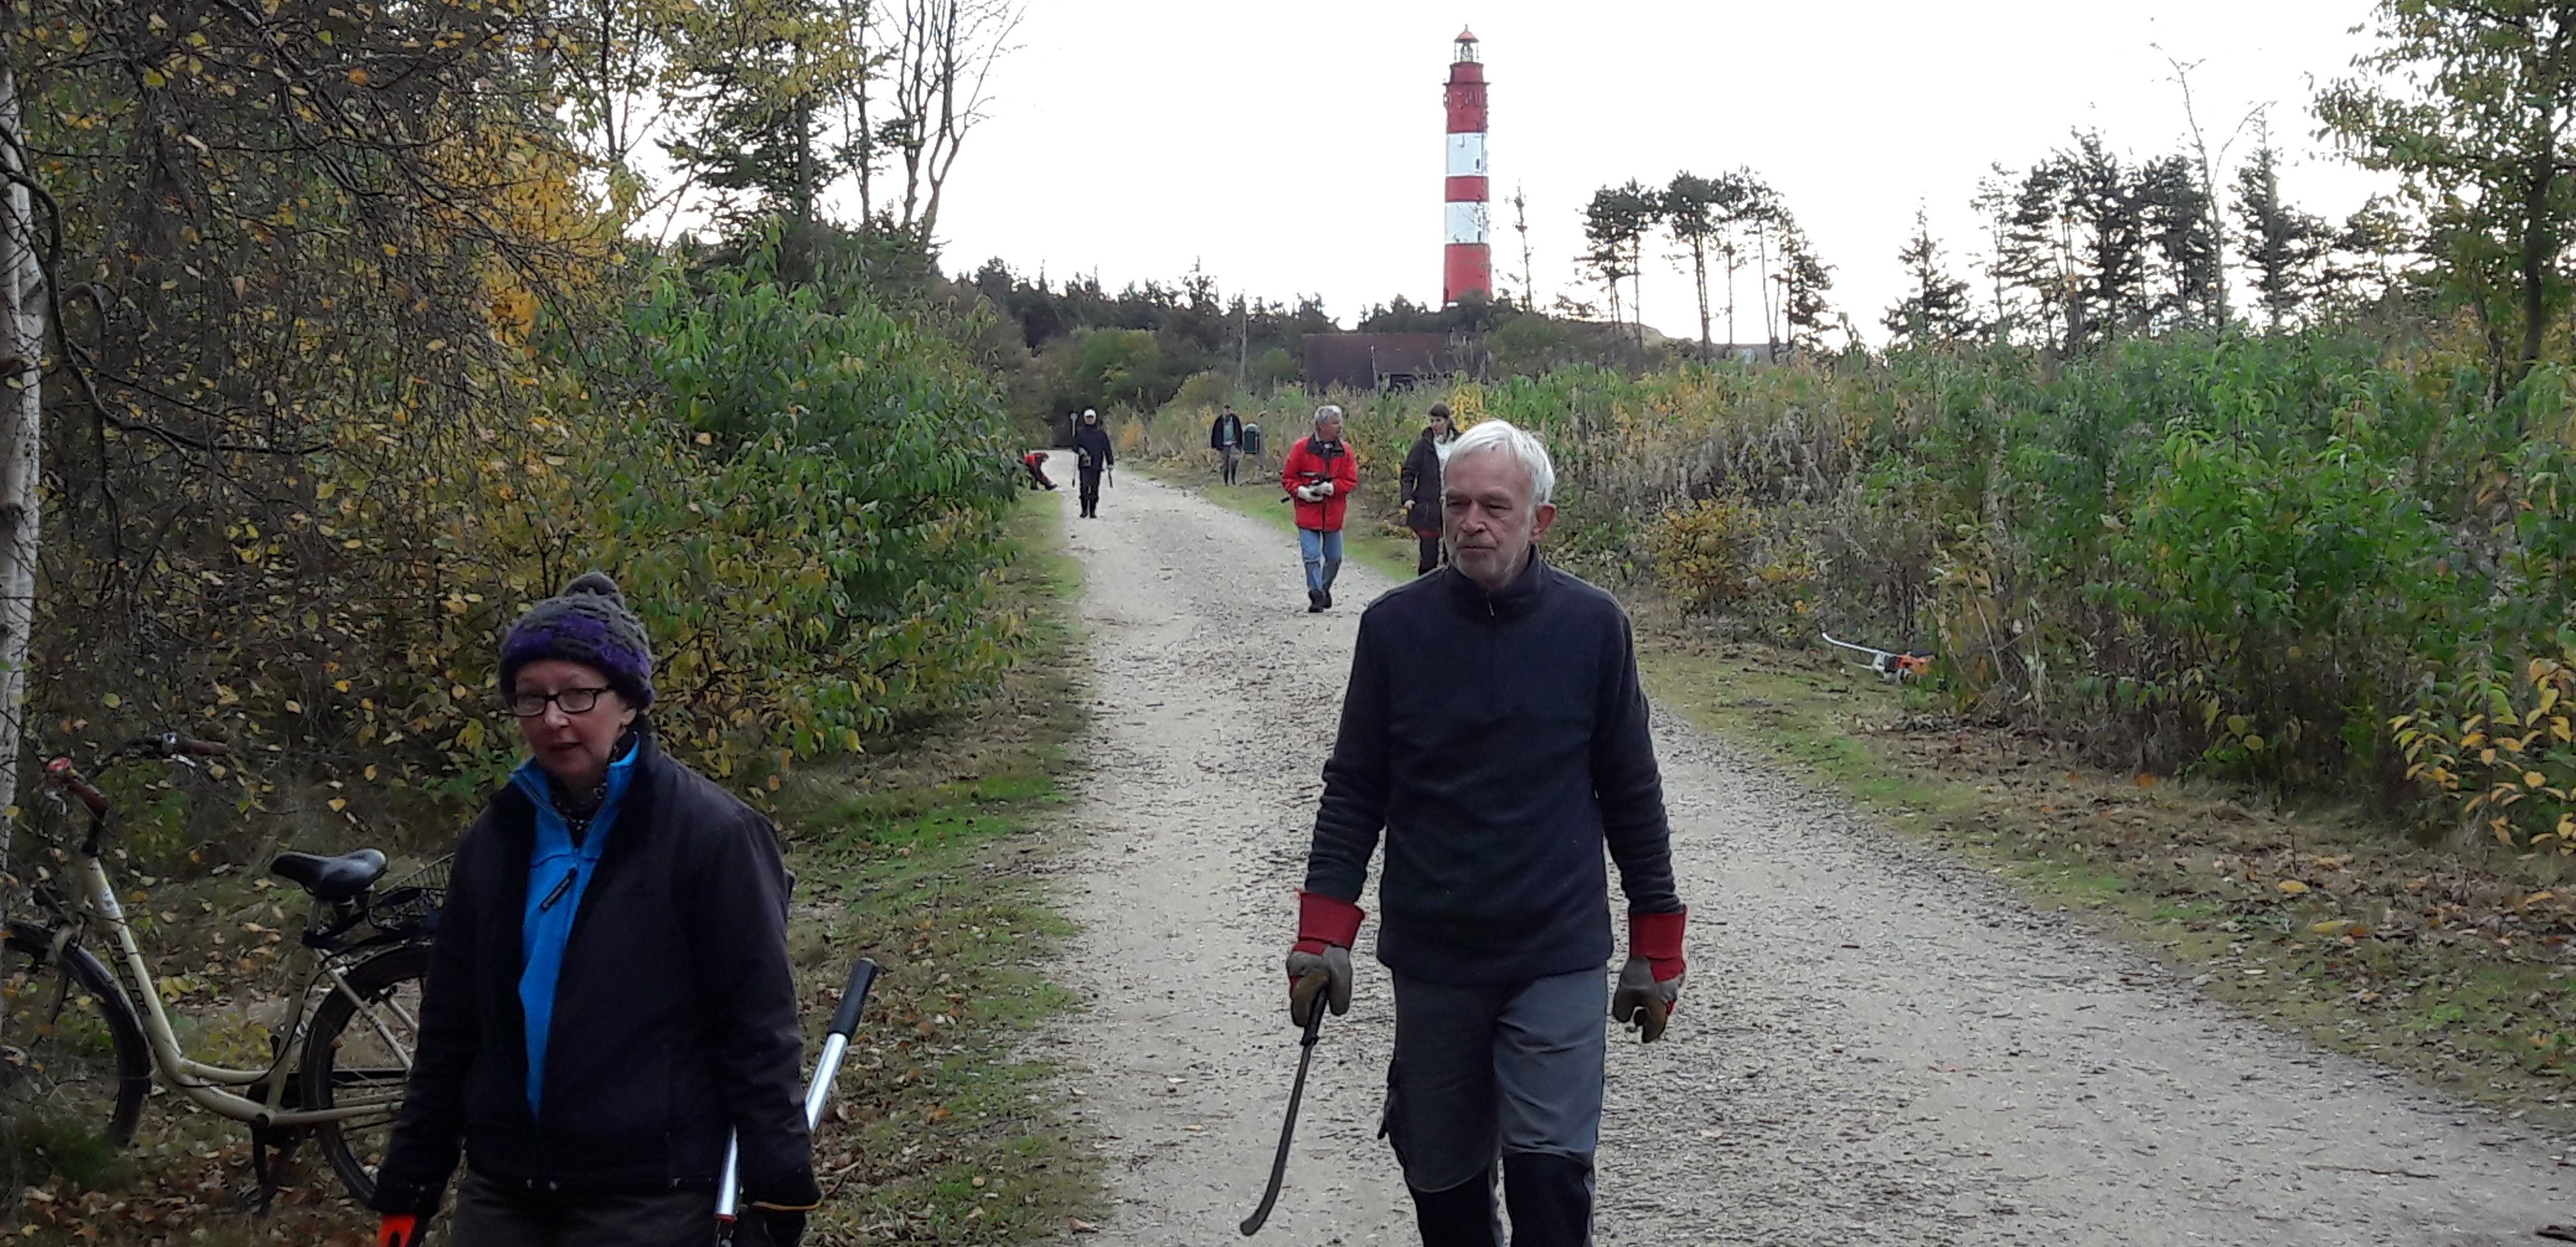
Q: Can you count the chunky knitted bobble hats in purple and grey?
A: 1